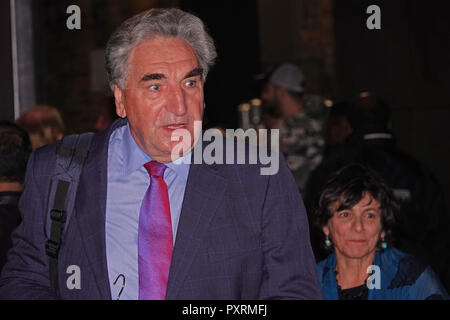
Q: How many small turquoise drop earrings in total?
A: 2